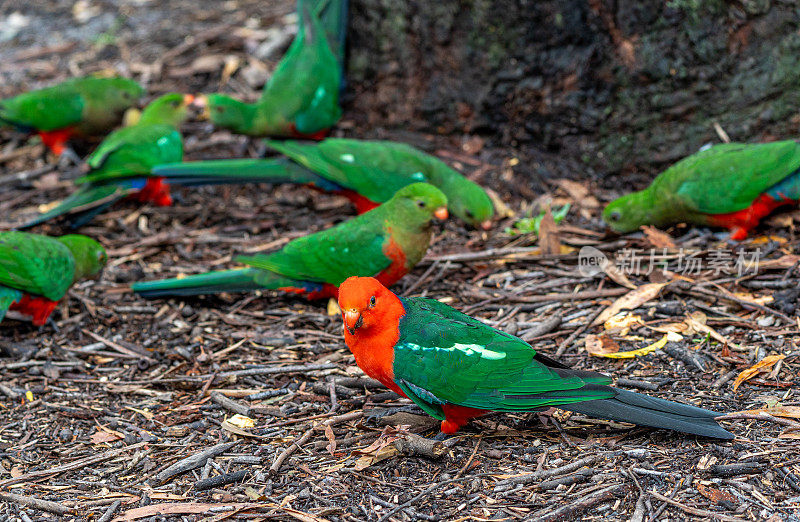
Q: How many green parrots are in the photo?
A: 7